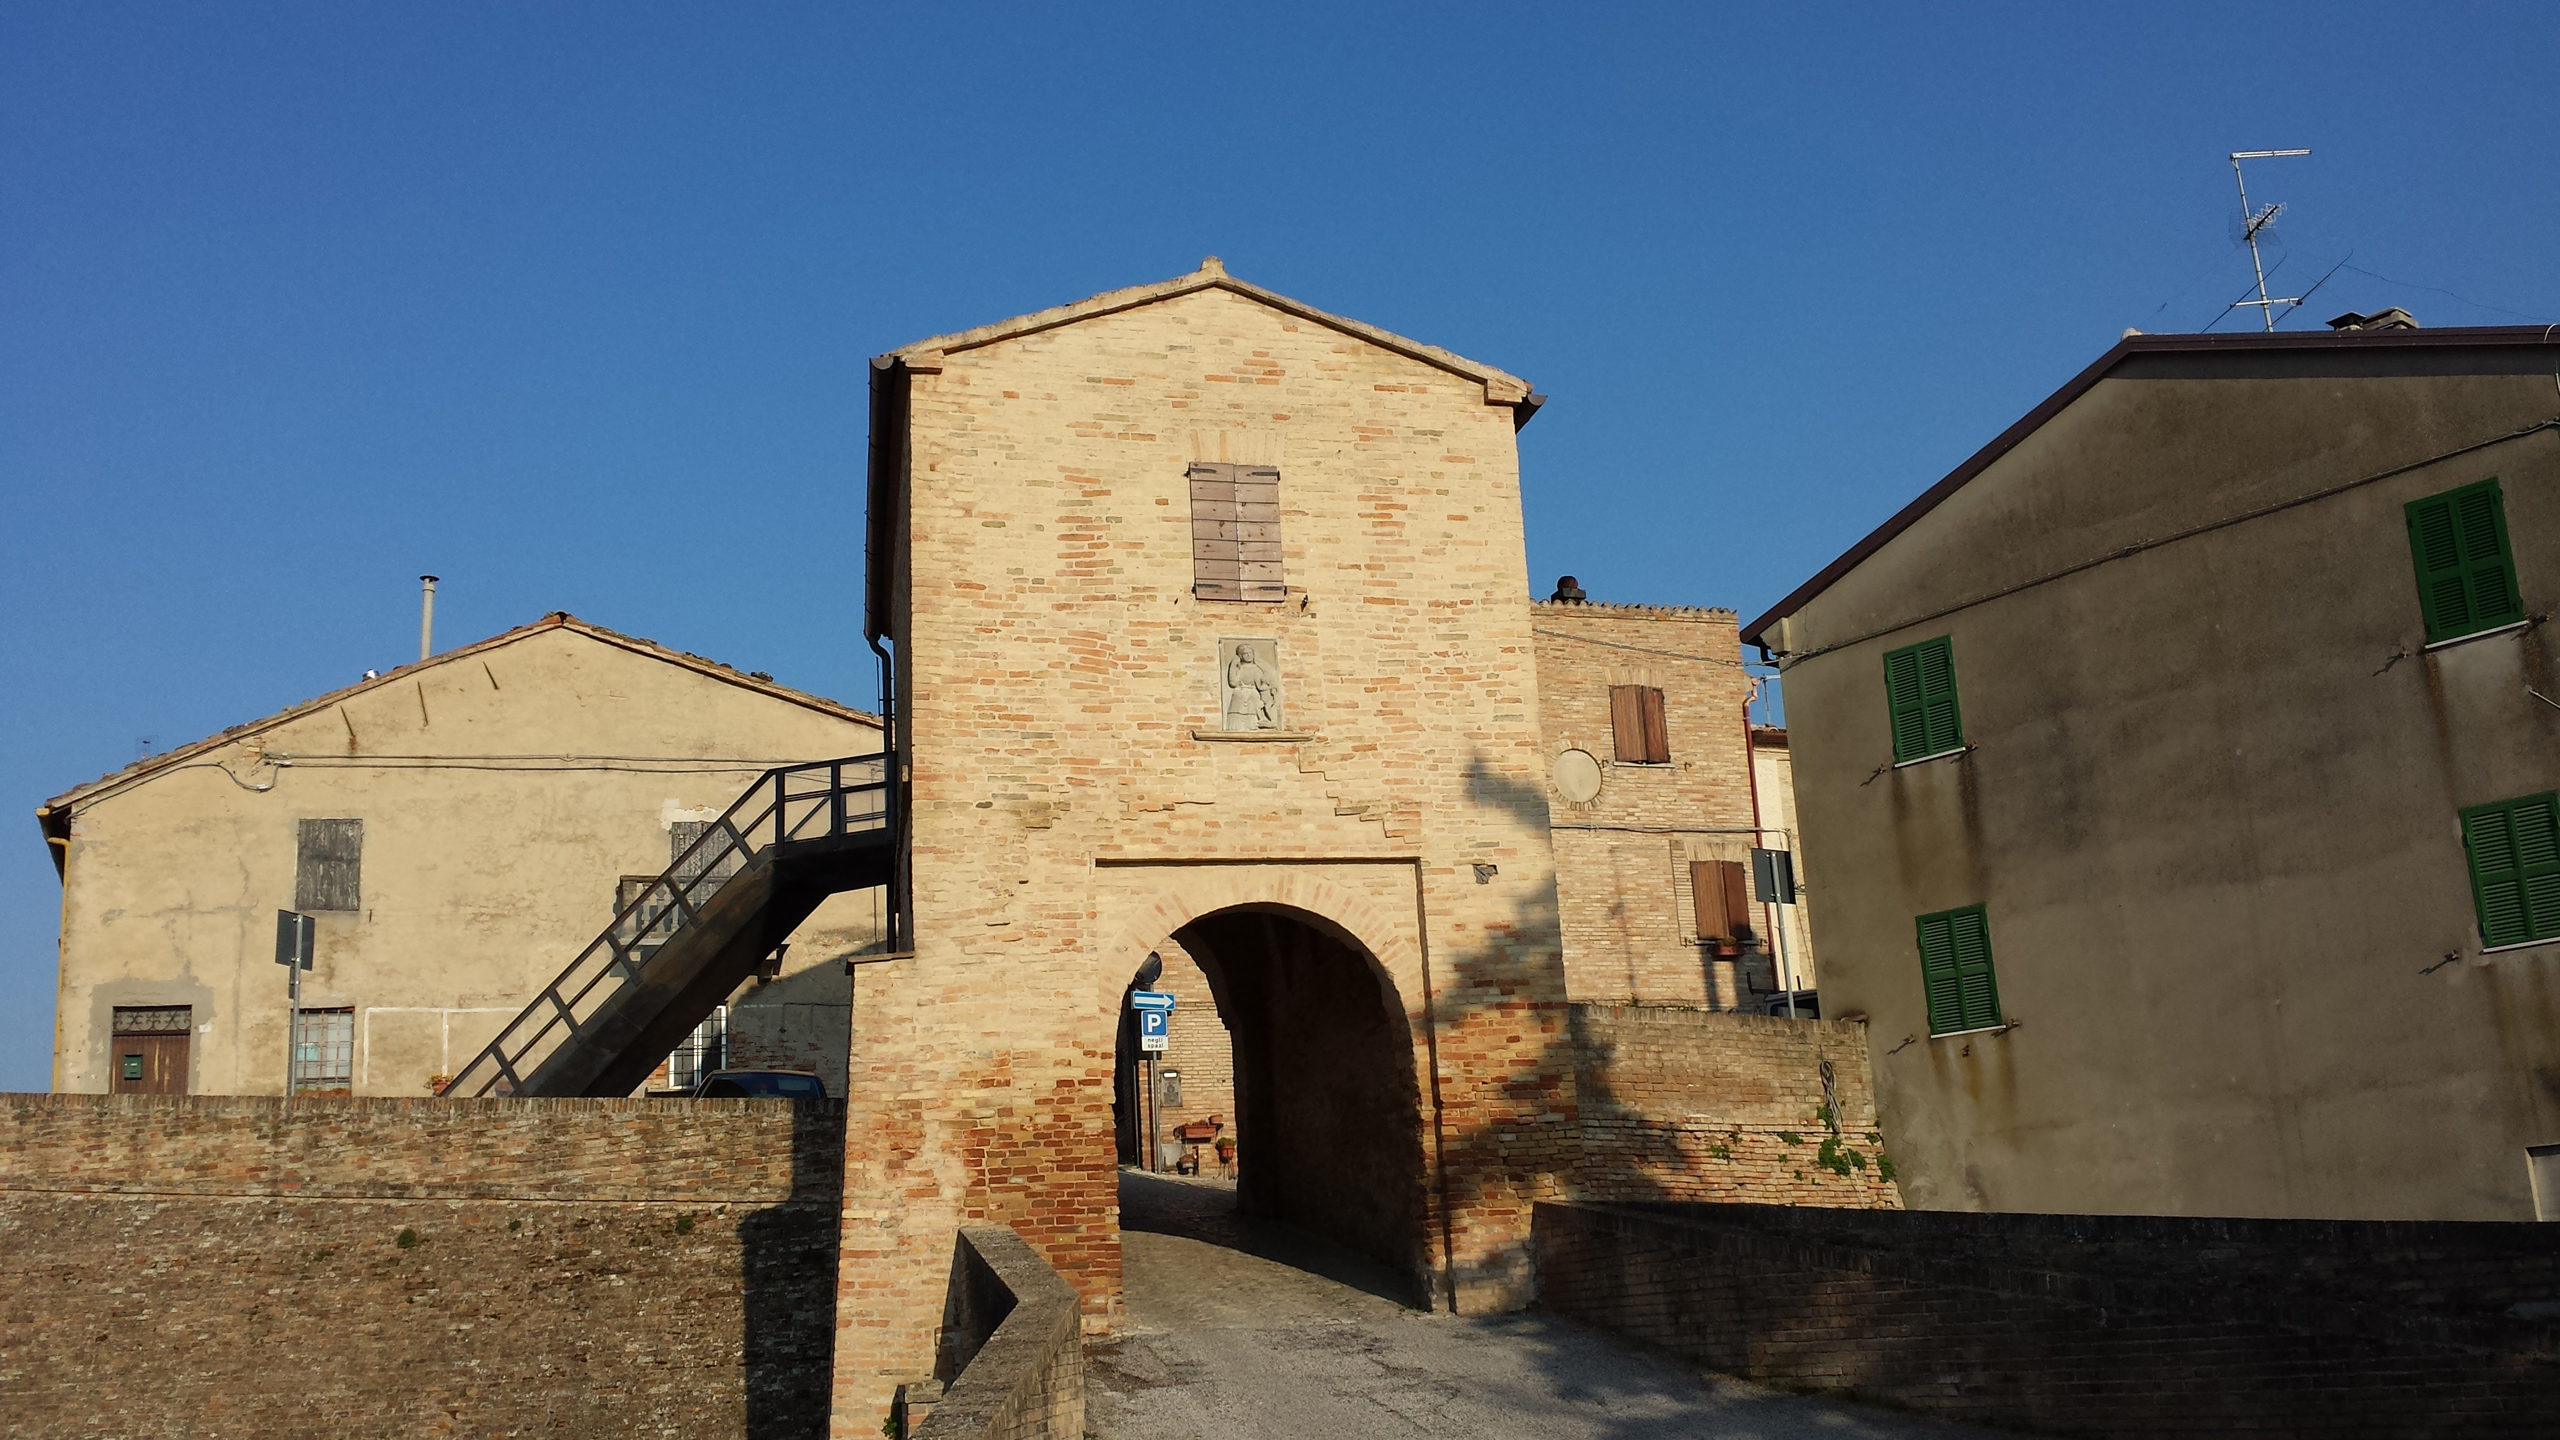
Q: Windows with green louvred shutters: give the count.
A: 4